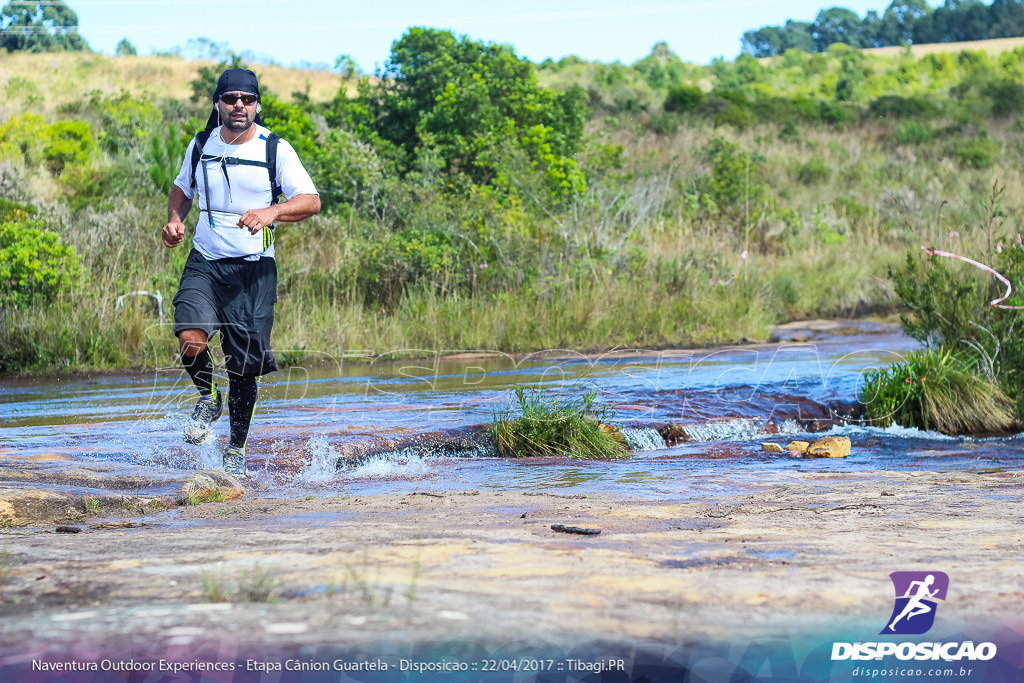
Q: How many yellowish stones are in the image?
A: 3